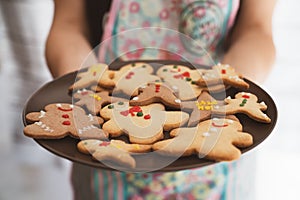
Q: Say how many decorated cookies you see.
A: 12